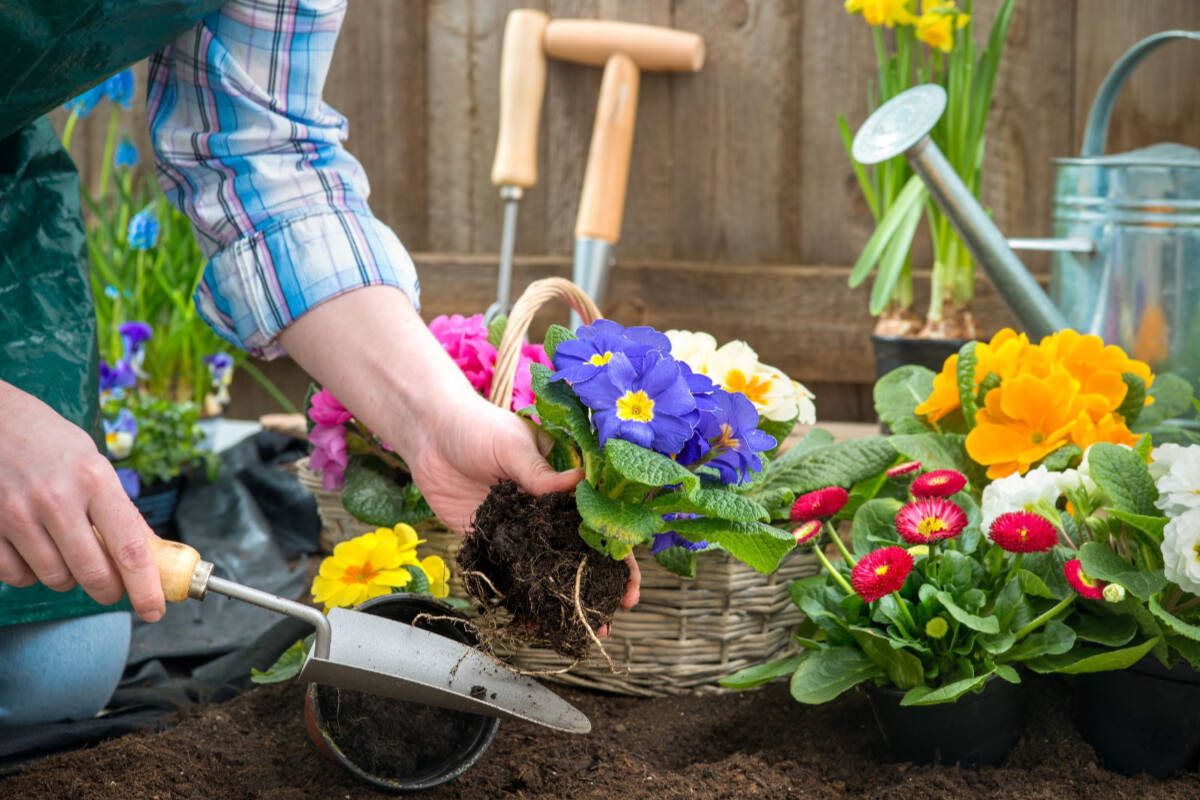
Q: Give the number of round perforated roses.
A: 1